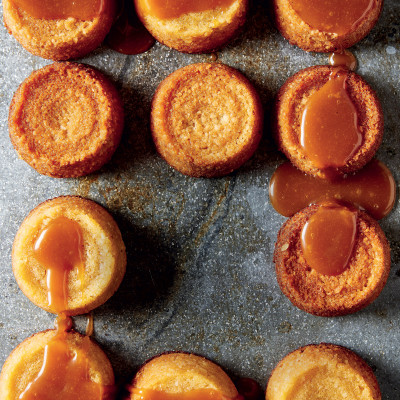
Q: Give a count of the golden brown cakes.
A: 11